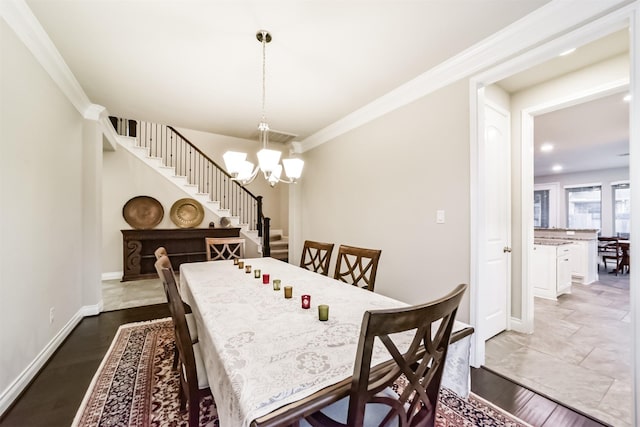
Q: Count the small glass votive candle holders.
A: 9